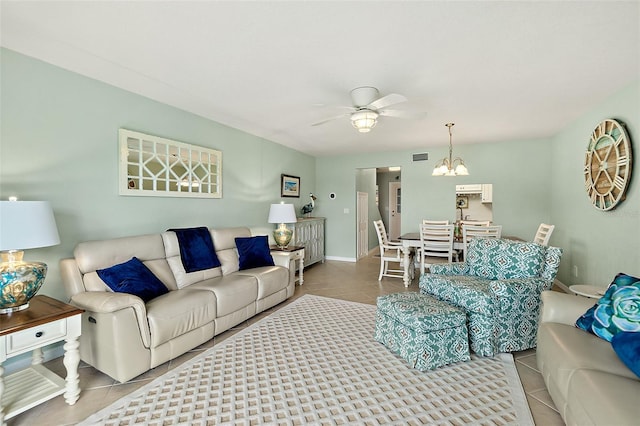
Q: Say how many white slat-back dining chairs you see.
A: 6